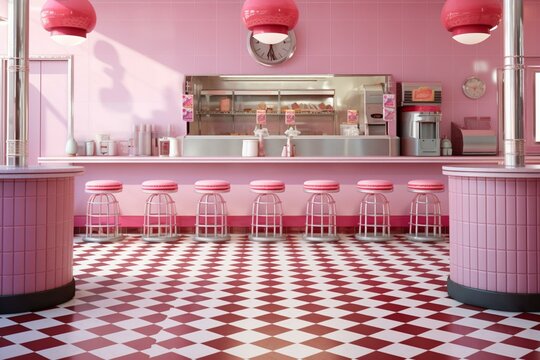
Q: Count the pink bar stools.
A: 7